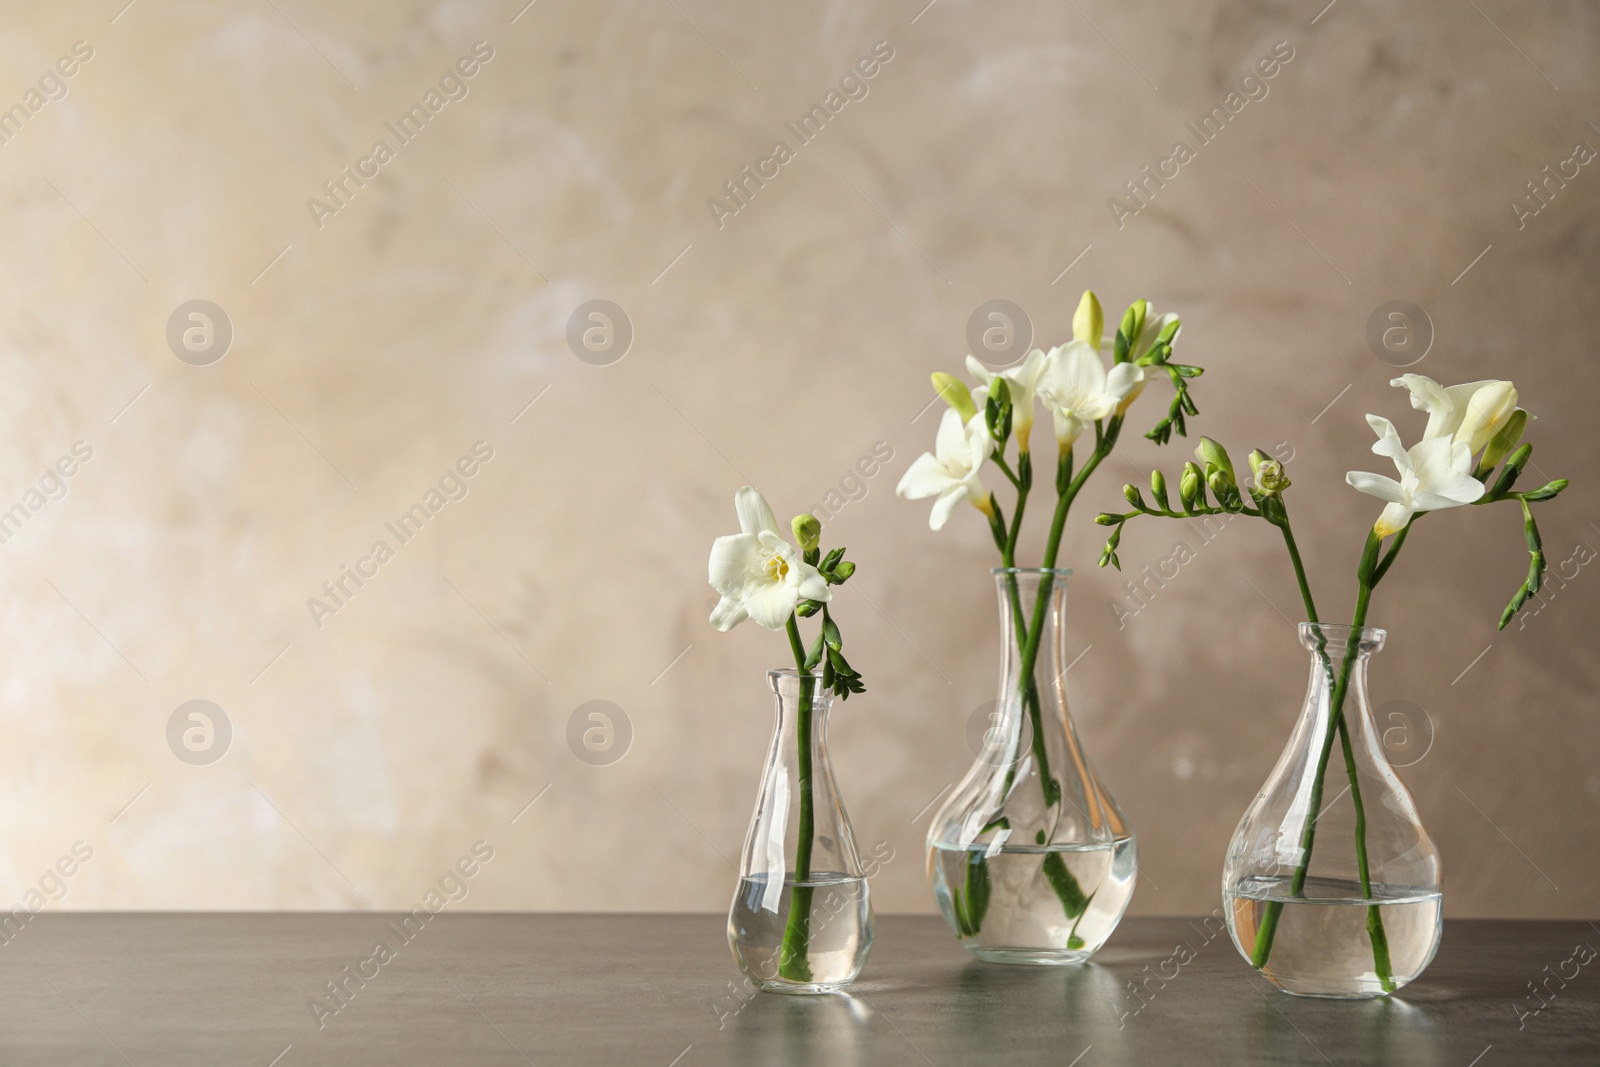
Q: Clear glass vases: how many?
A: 3